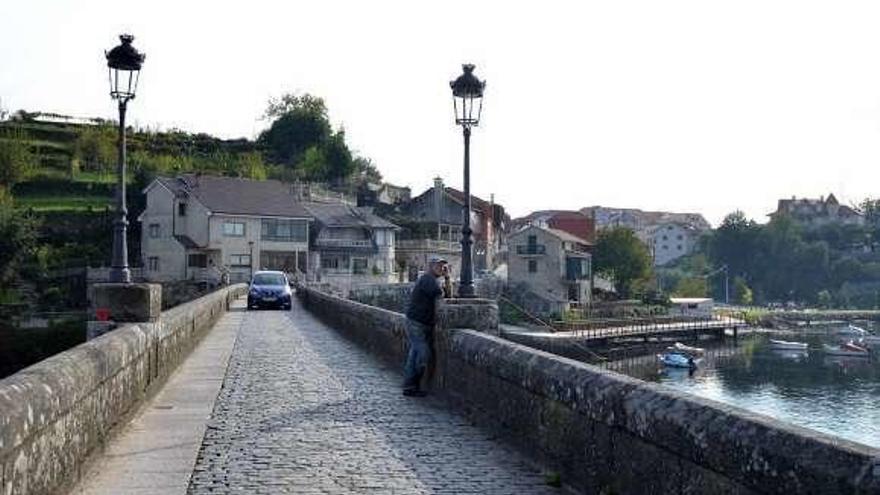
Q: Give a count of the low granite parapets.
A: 2